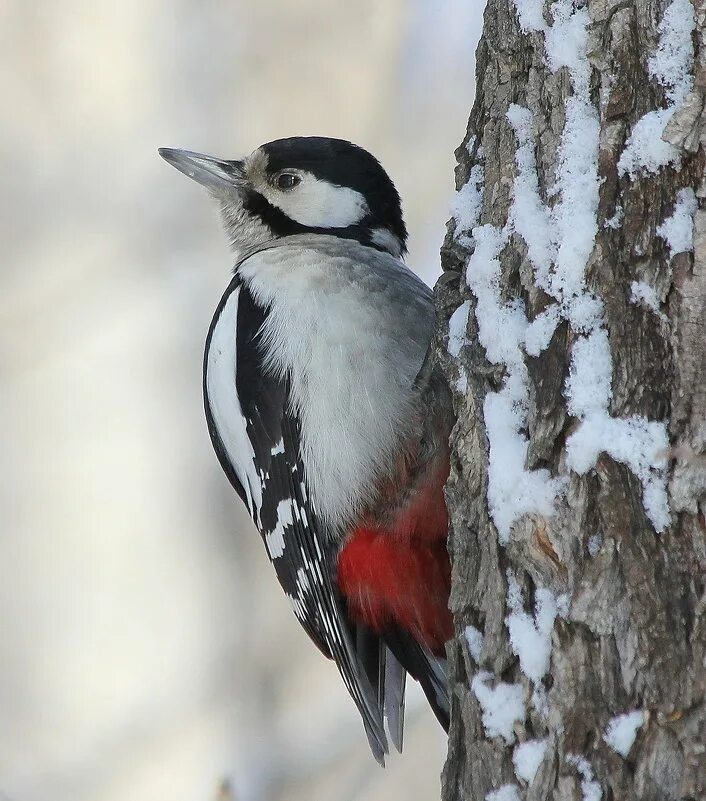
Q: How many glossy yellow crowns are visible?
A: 0